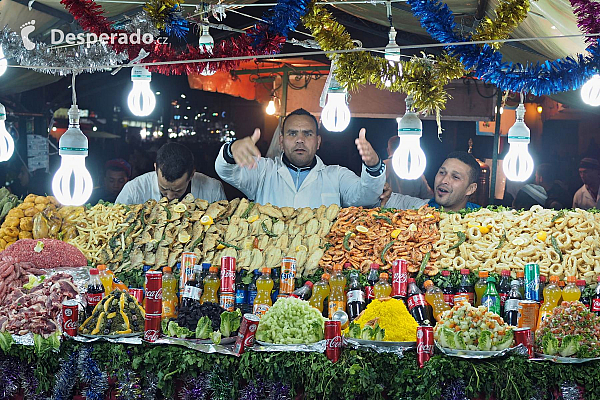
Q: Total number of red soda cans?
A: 10